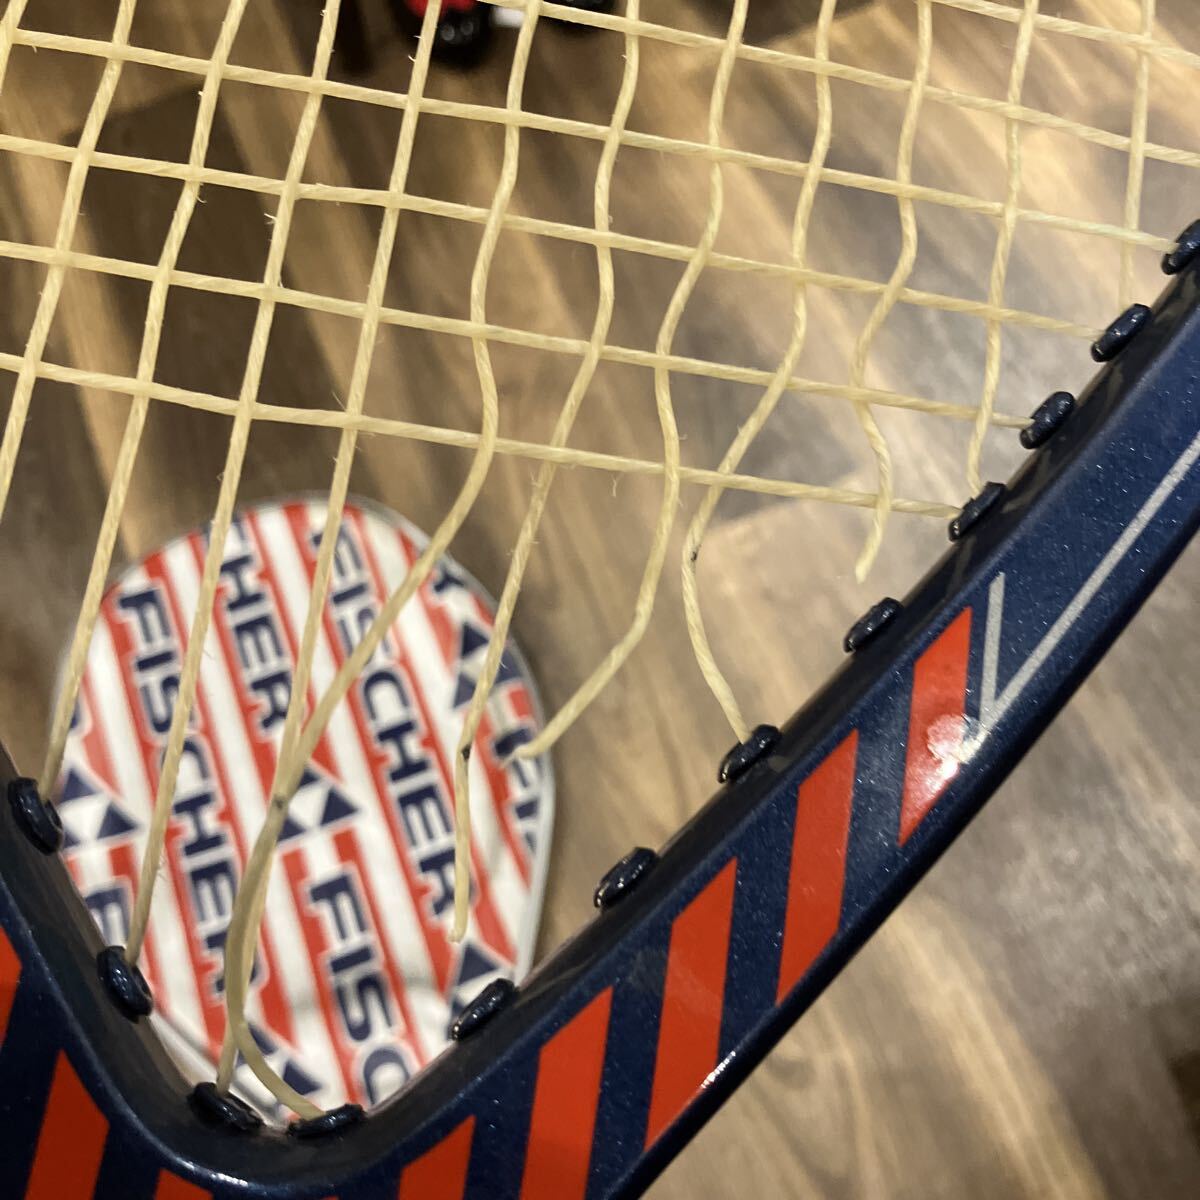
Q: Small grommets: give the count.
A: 12